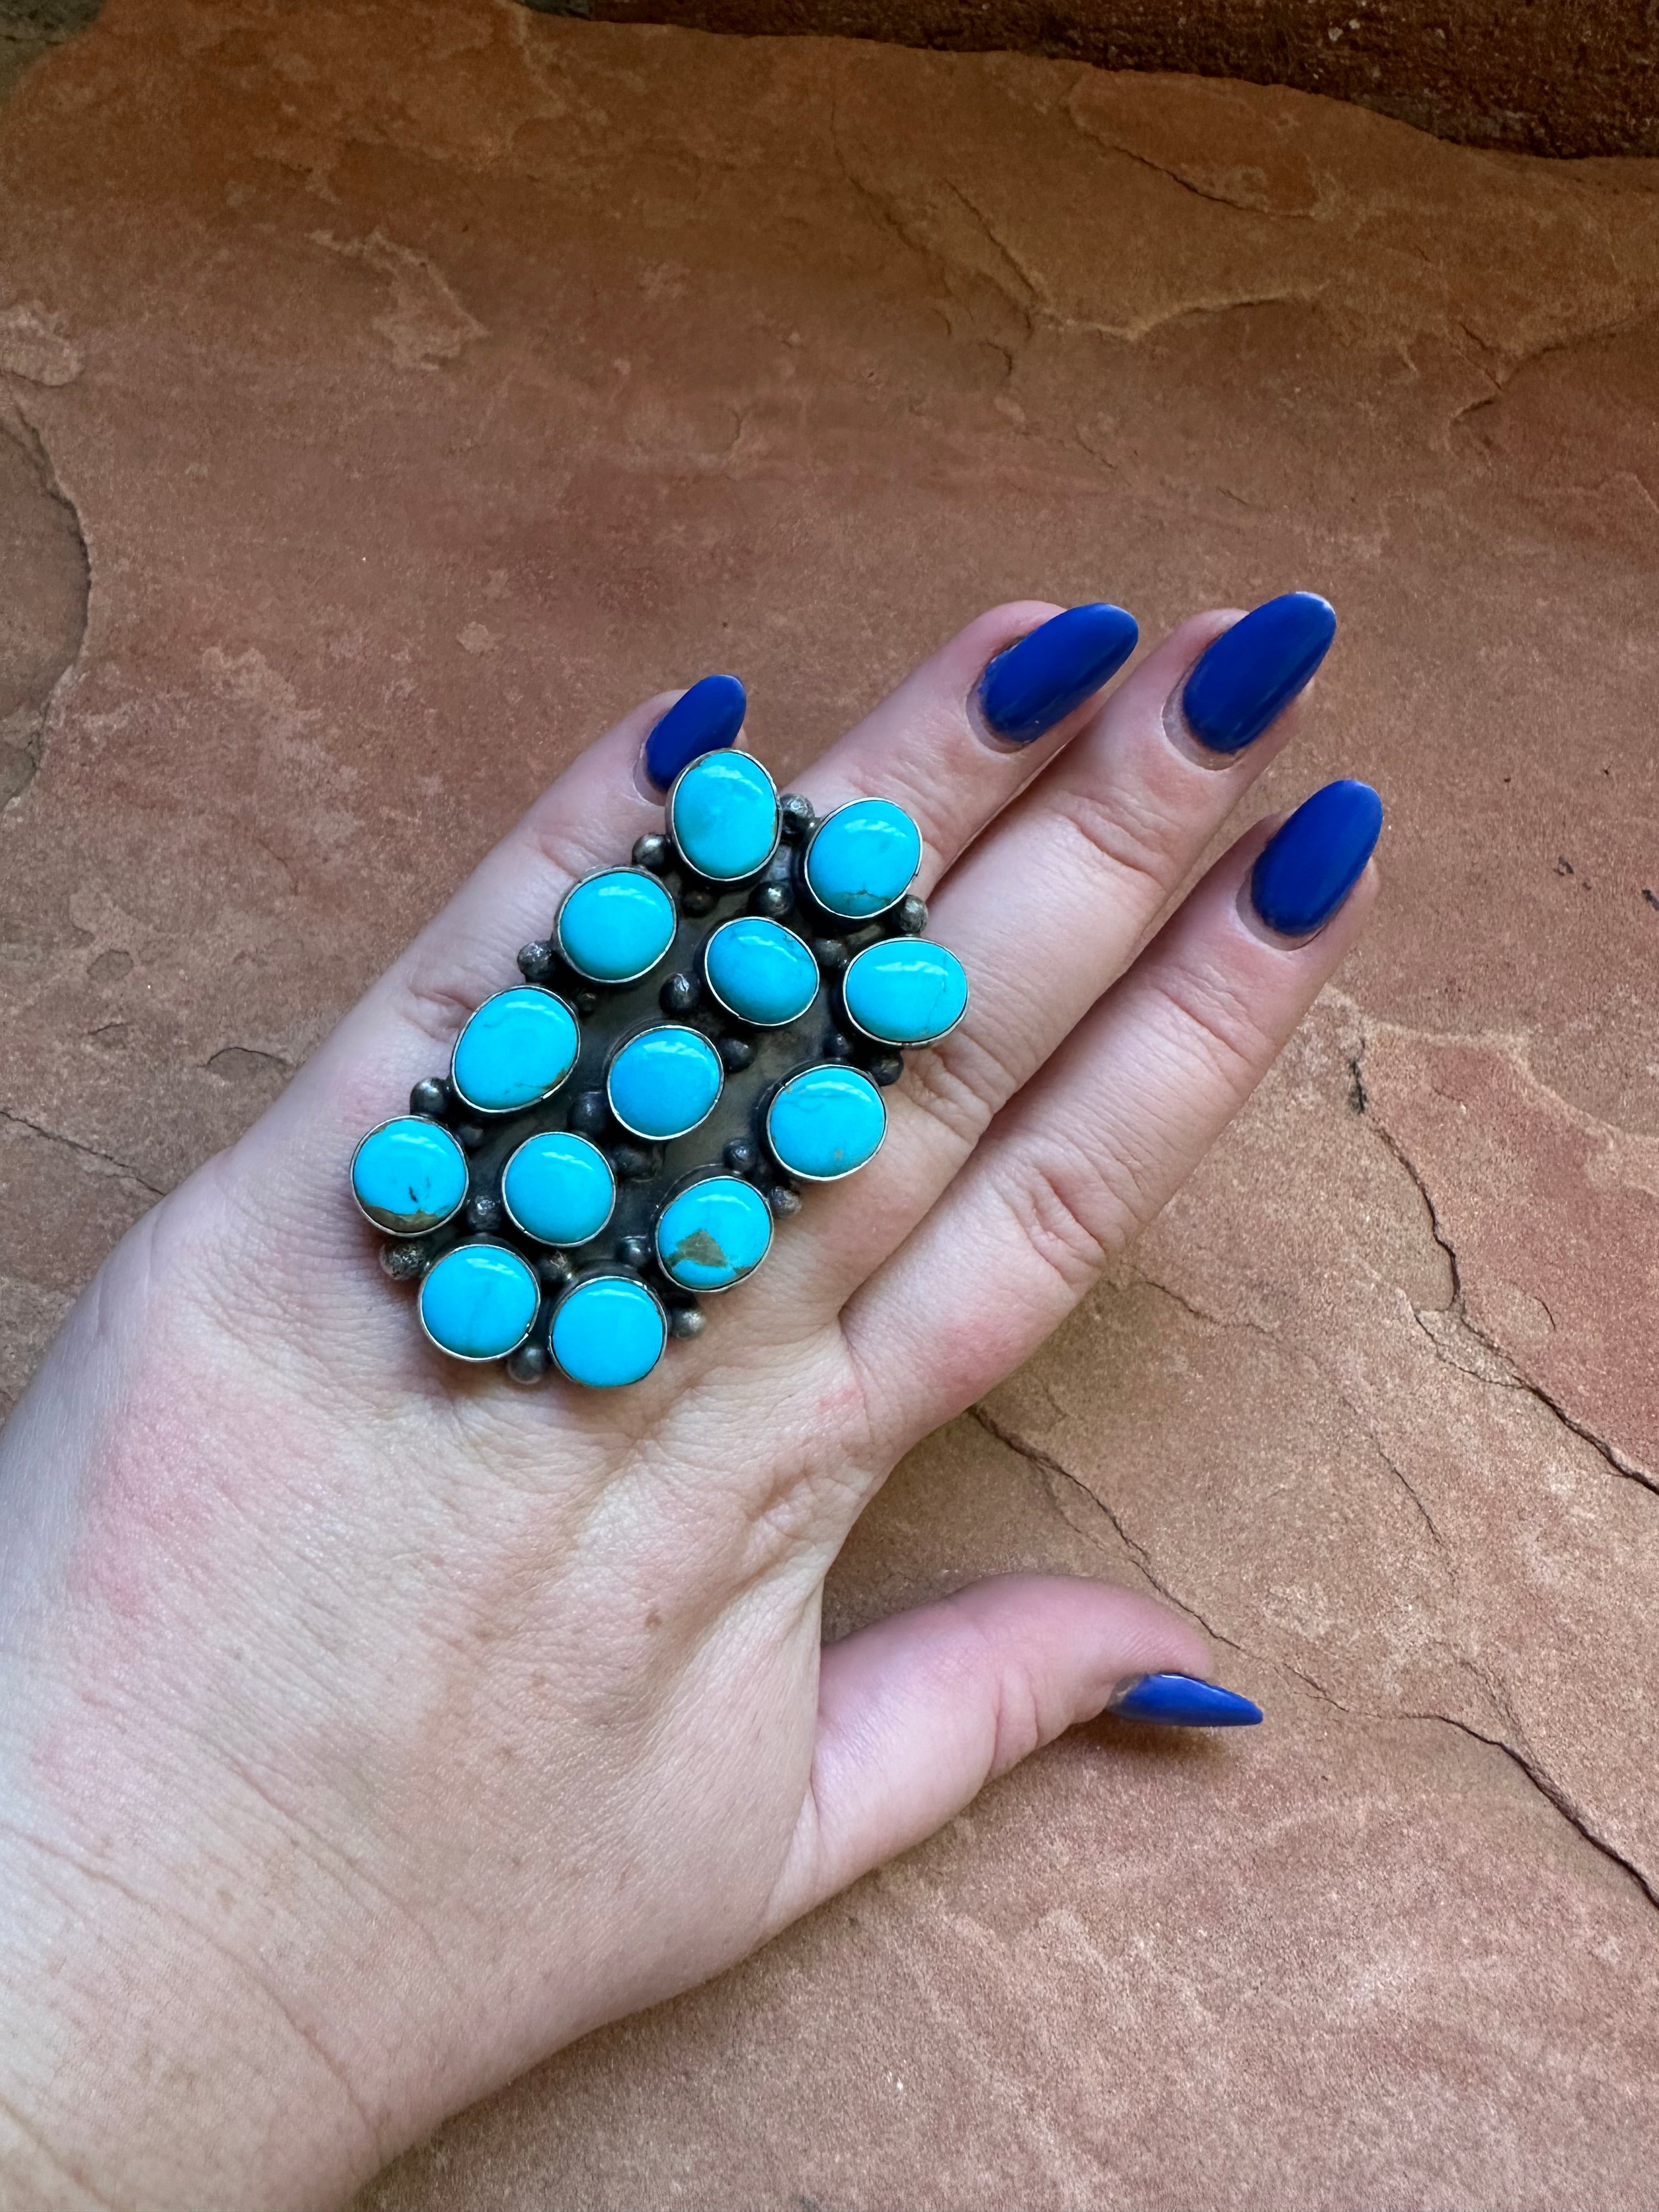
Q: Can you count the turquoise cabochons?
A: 13